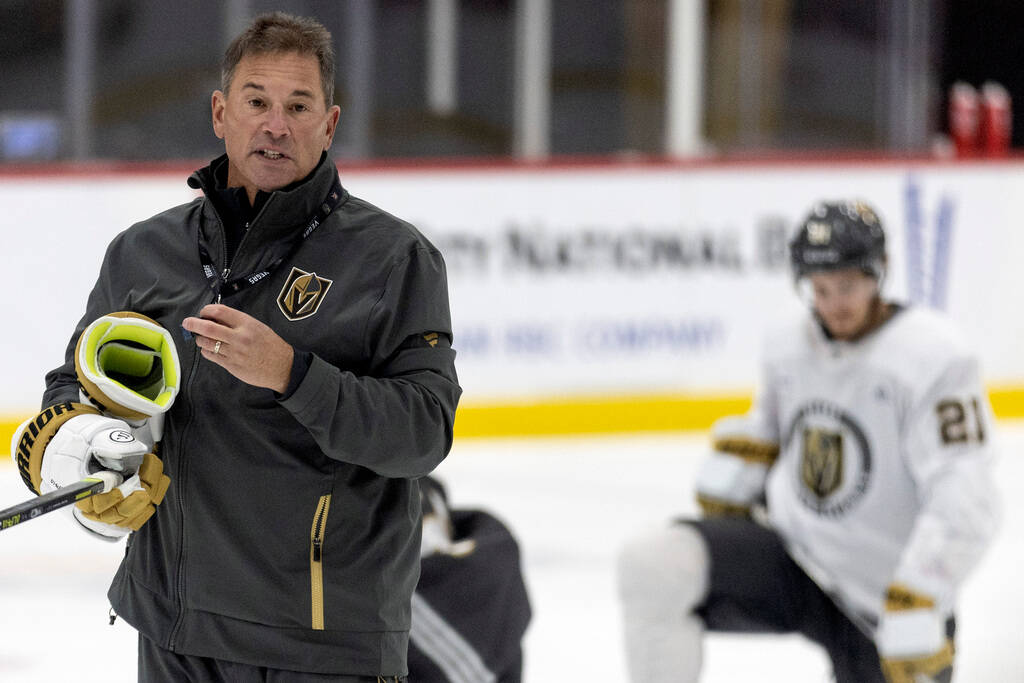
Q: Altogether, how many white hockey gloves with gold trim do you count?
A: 4